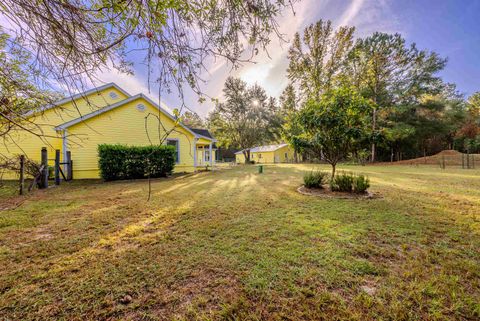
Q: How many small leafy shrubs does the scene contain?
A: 3